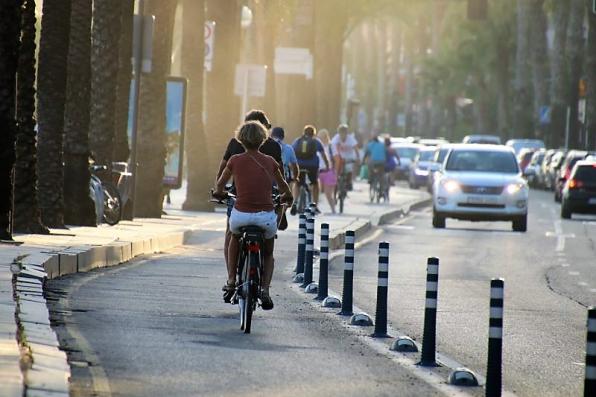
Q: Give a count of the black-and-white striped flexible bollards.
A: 10